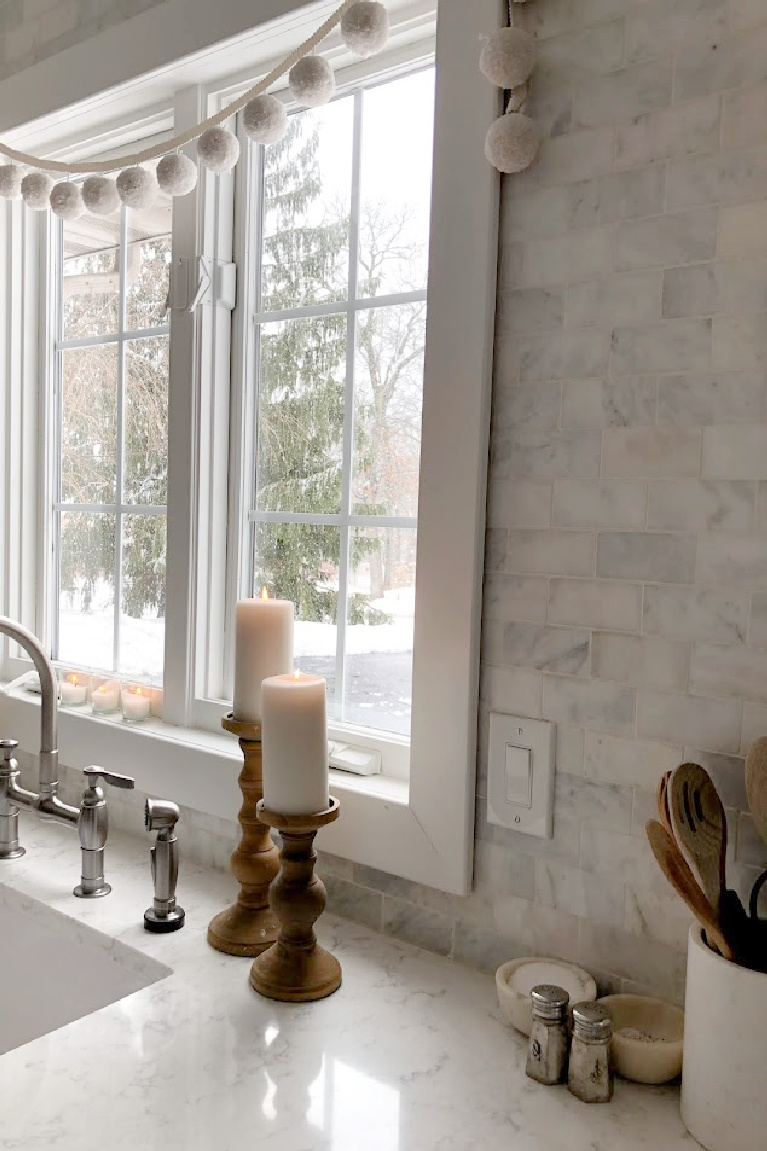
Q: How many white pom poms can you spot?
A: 12